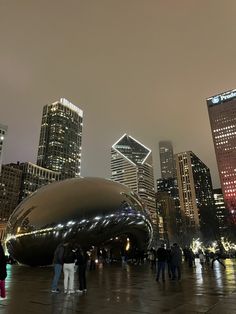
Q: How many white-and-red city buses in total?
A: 0